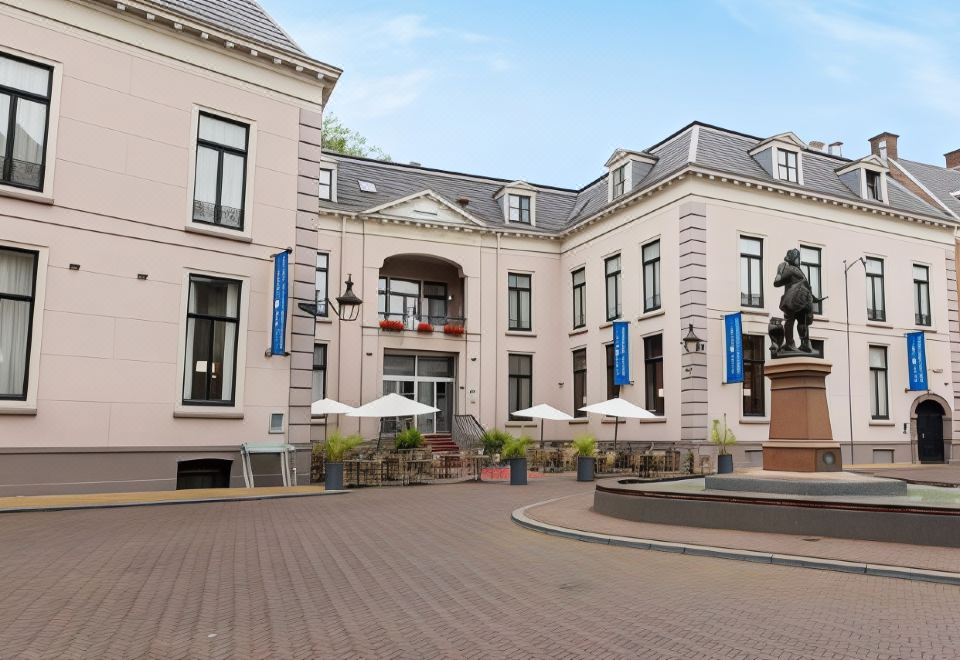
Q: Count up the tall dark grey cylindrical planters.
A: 4